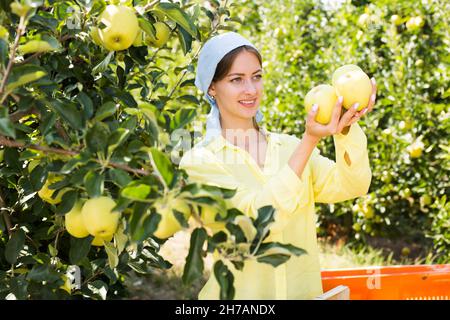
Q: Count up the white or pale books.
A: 0